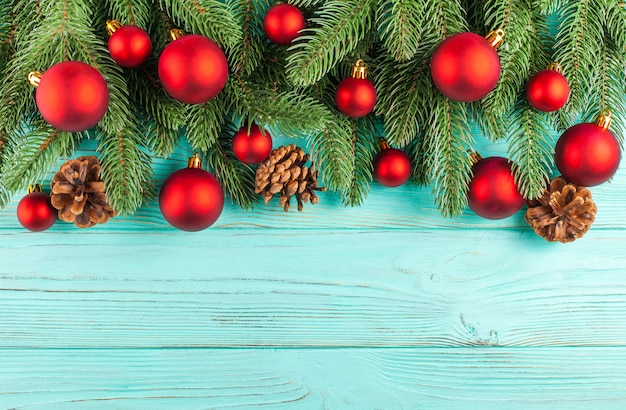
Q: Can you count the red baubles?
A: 13